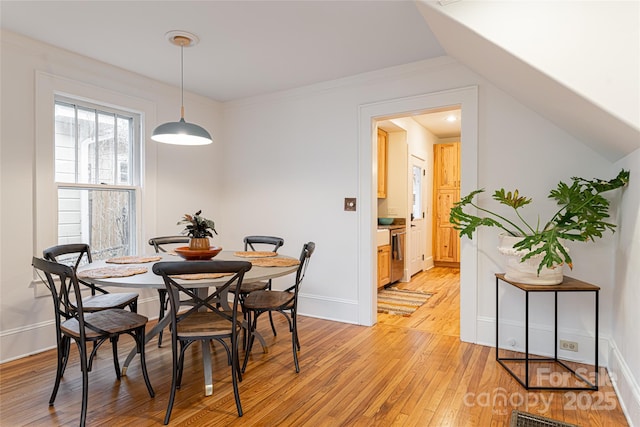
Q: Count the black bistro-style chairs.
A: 6